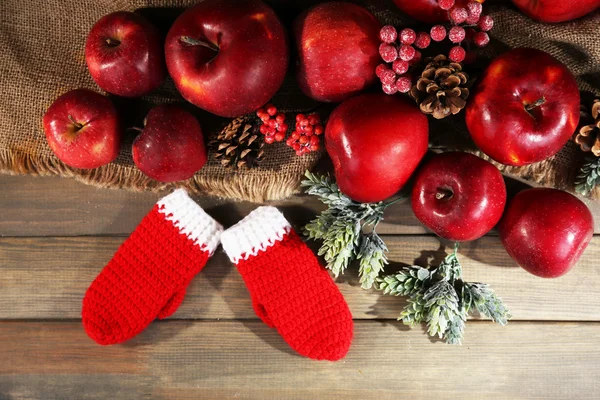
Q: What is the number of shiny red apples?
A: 11